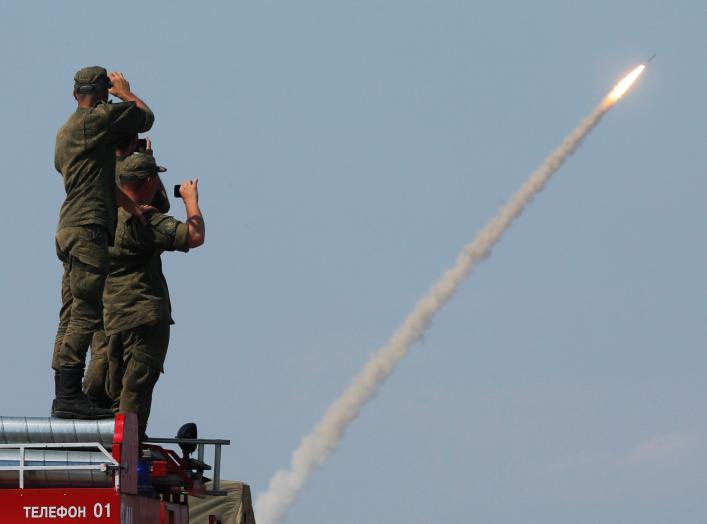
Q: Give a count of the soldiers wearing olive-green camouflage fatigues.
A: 3